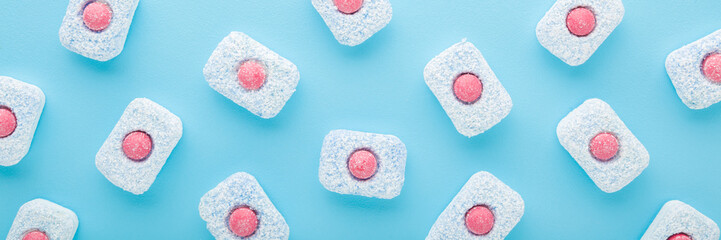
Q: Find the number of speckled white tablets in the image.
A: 14